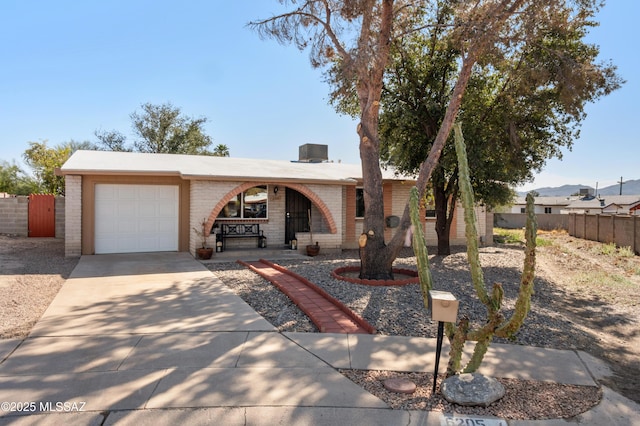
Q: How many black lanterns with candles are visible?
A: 3